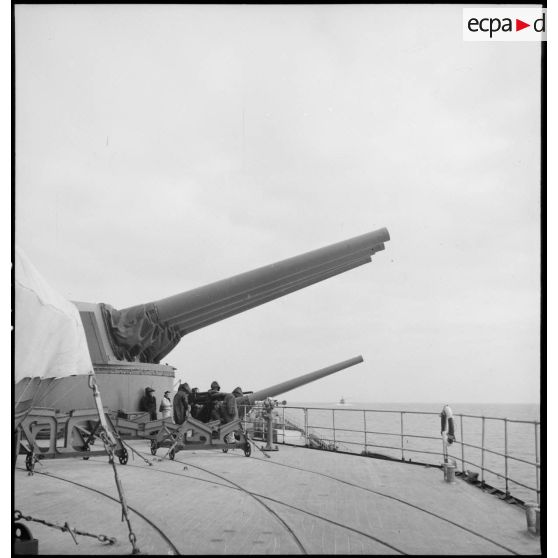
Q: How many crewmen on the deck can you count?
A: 5